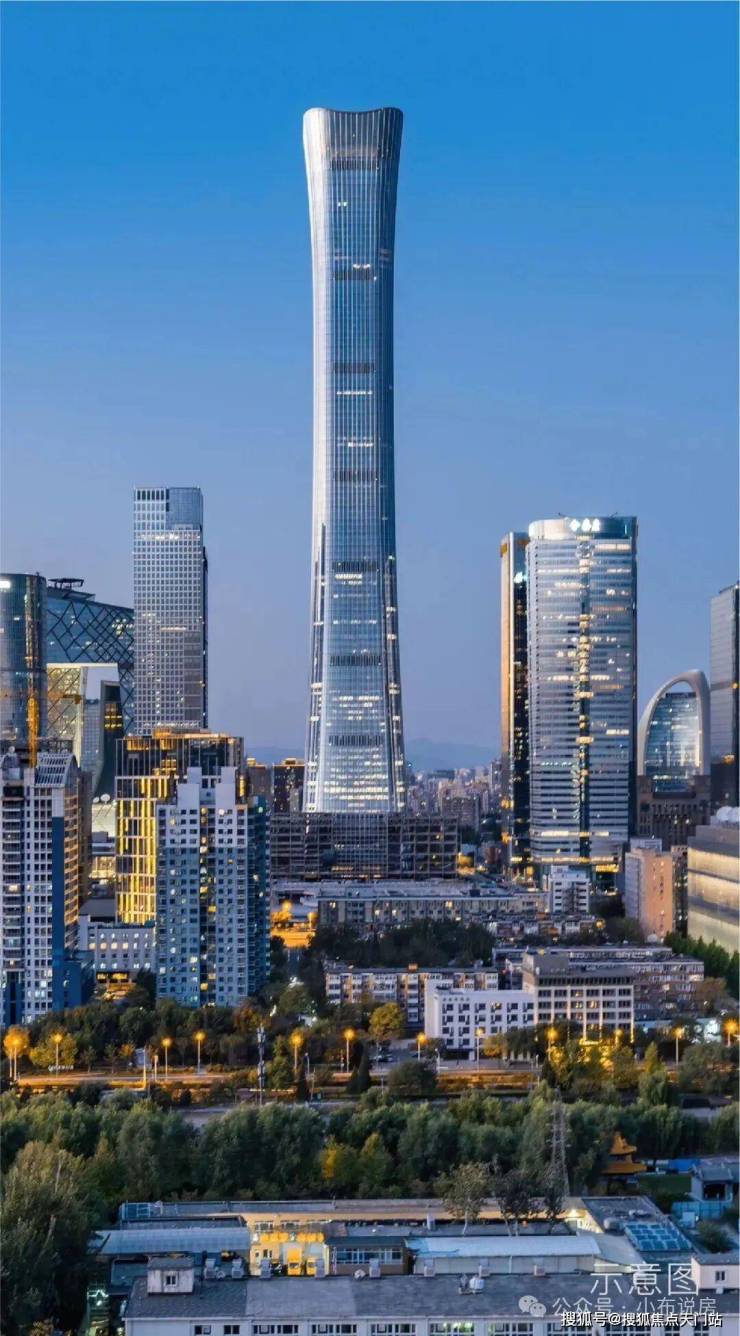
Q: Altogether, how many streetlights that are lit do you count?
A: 12